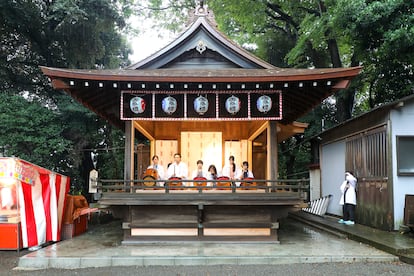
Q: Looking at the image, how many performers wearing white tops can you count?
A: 6